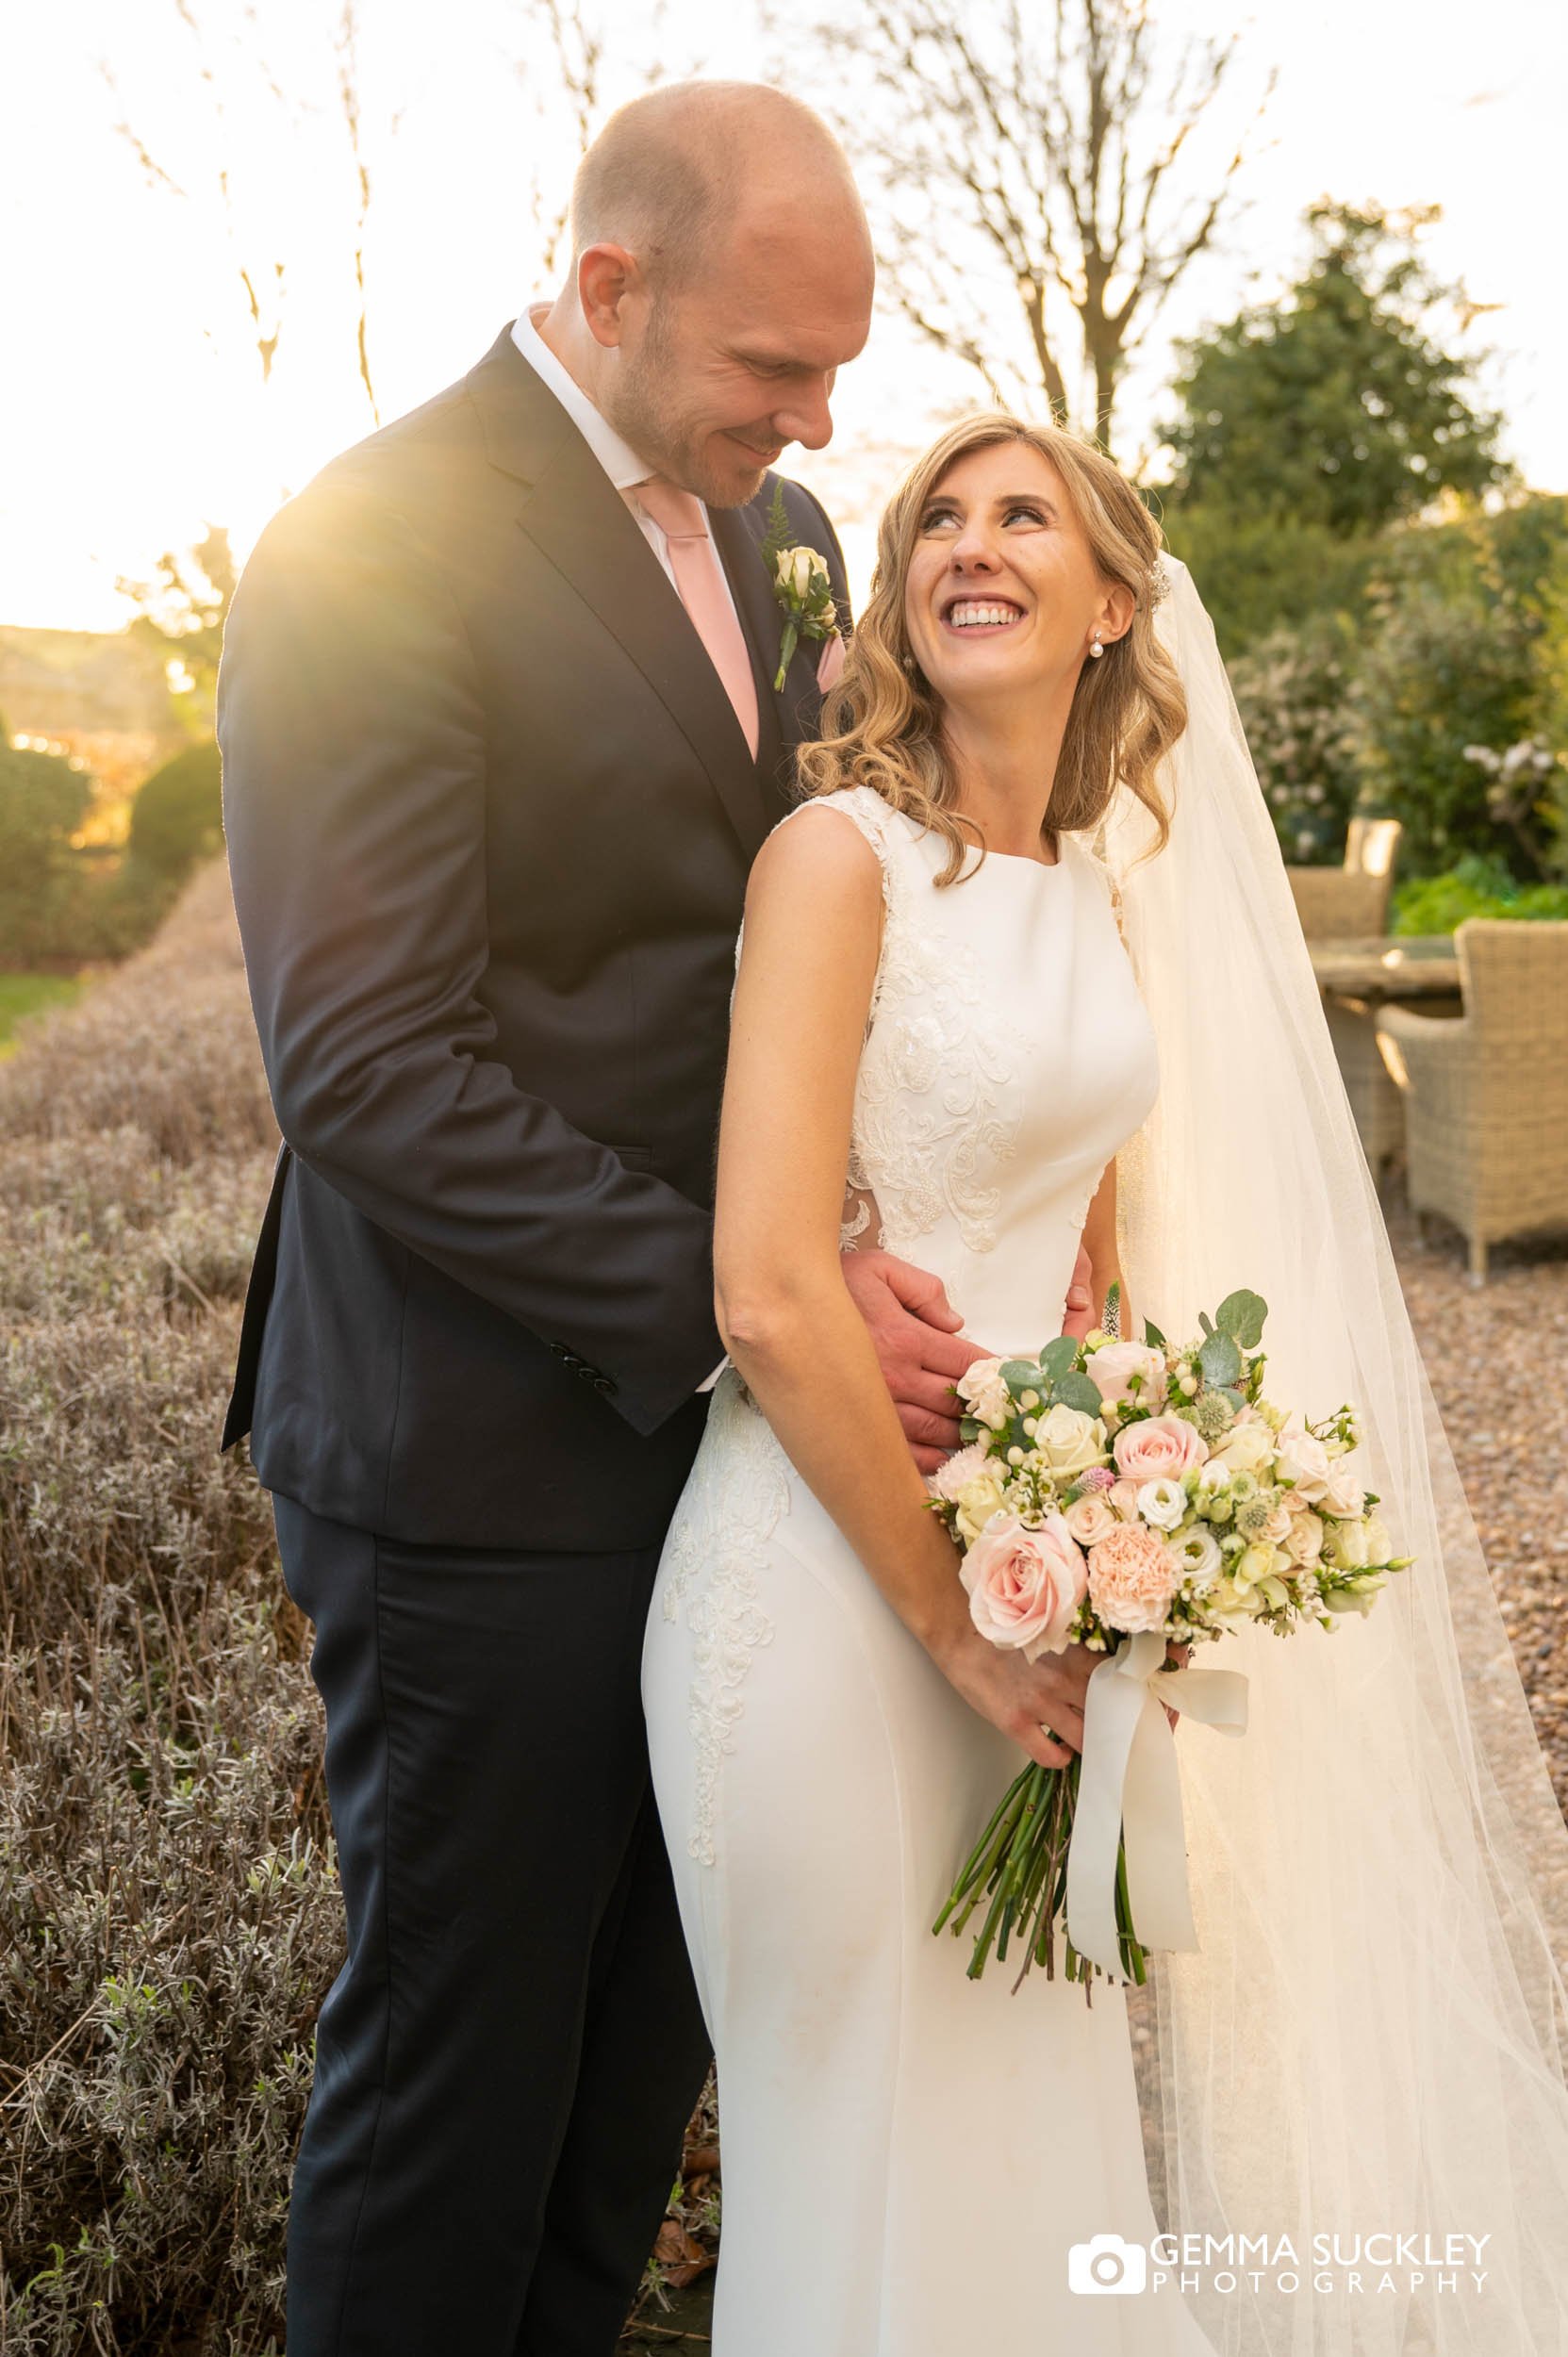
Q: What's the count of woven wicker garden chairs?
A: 2